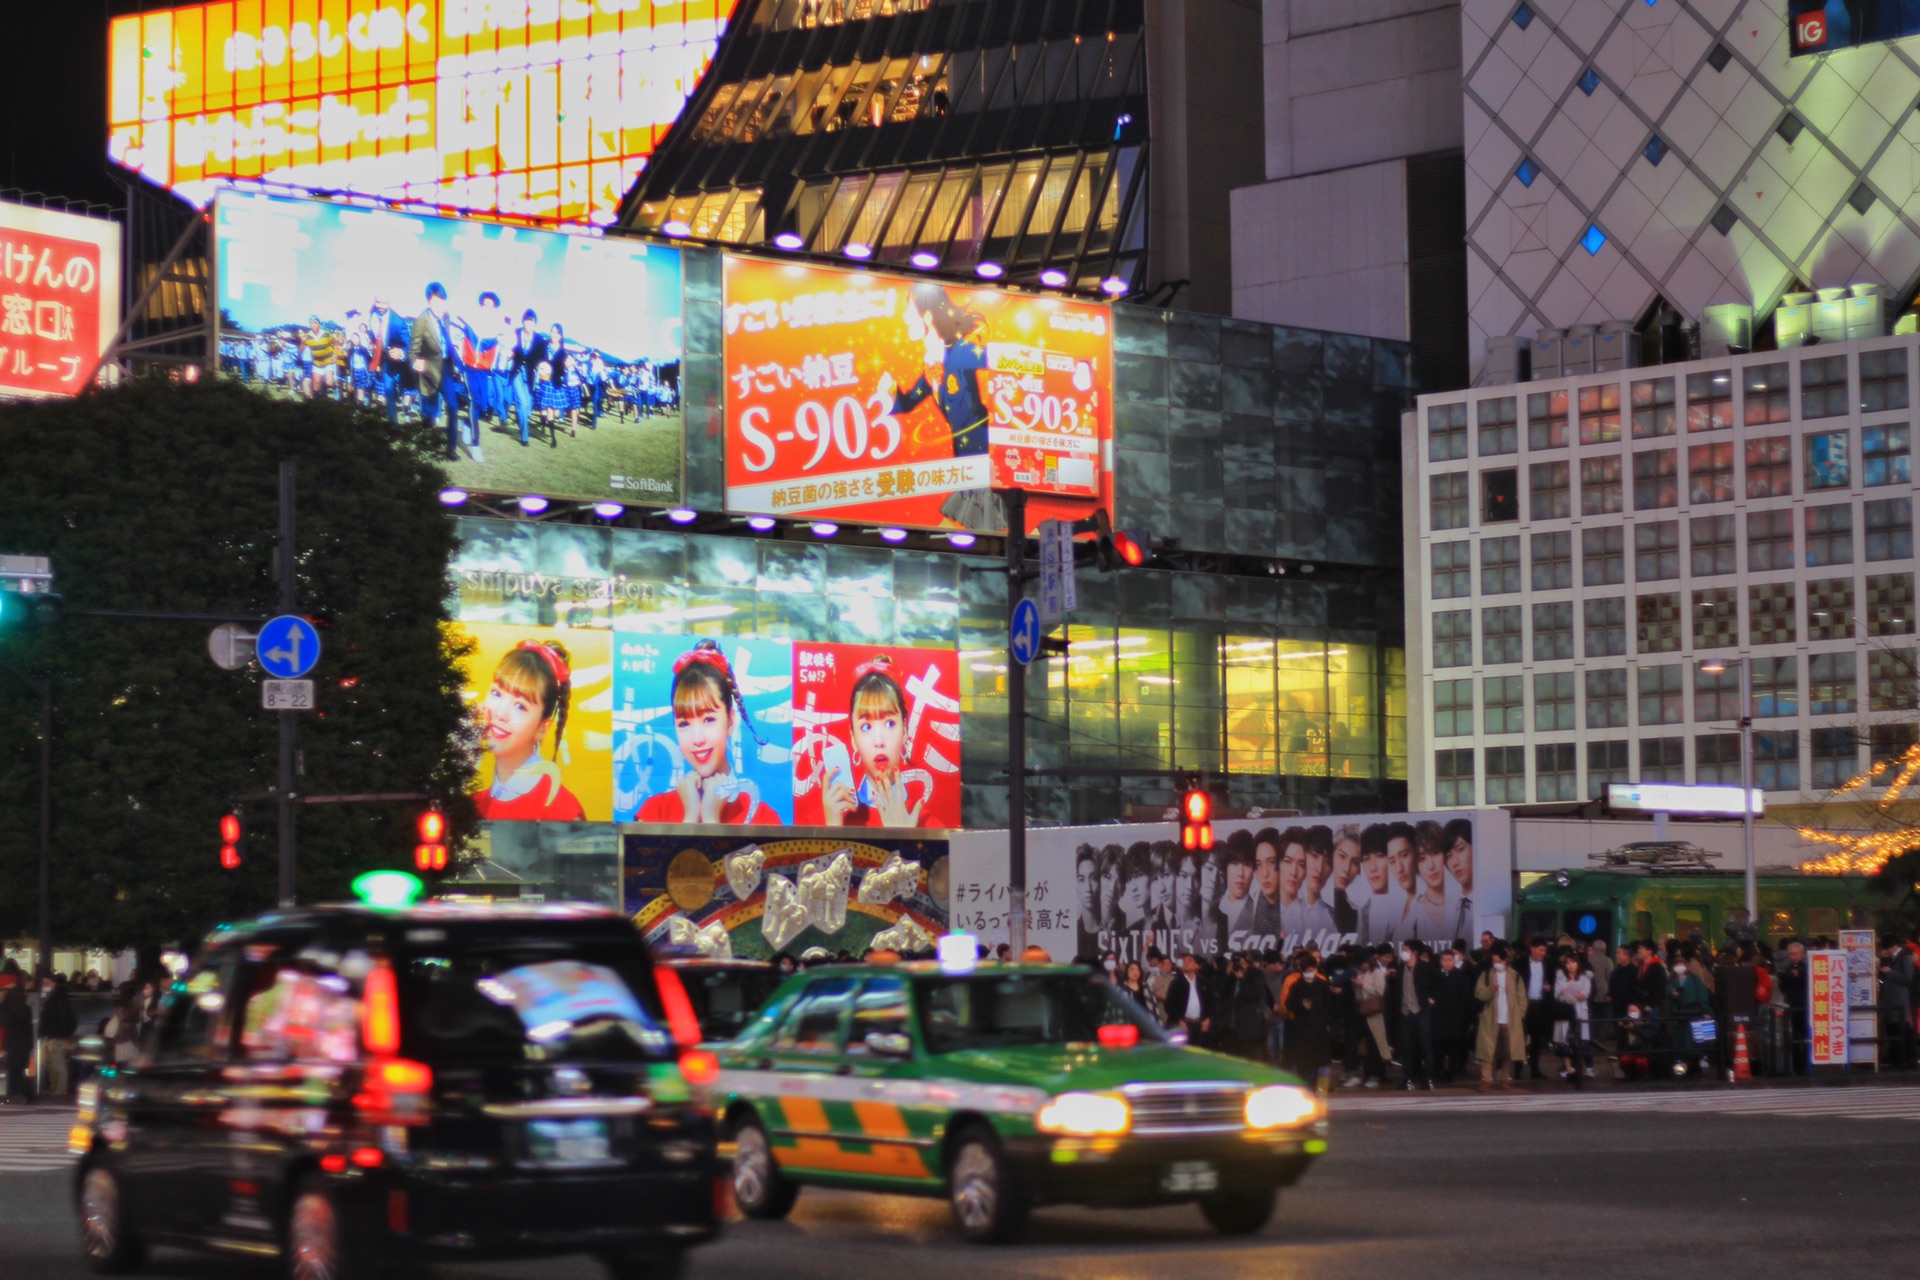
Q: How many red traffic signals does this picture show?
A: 4